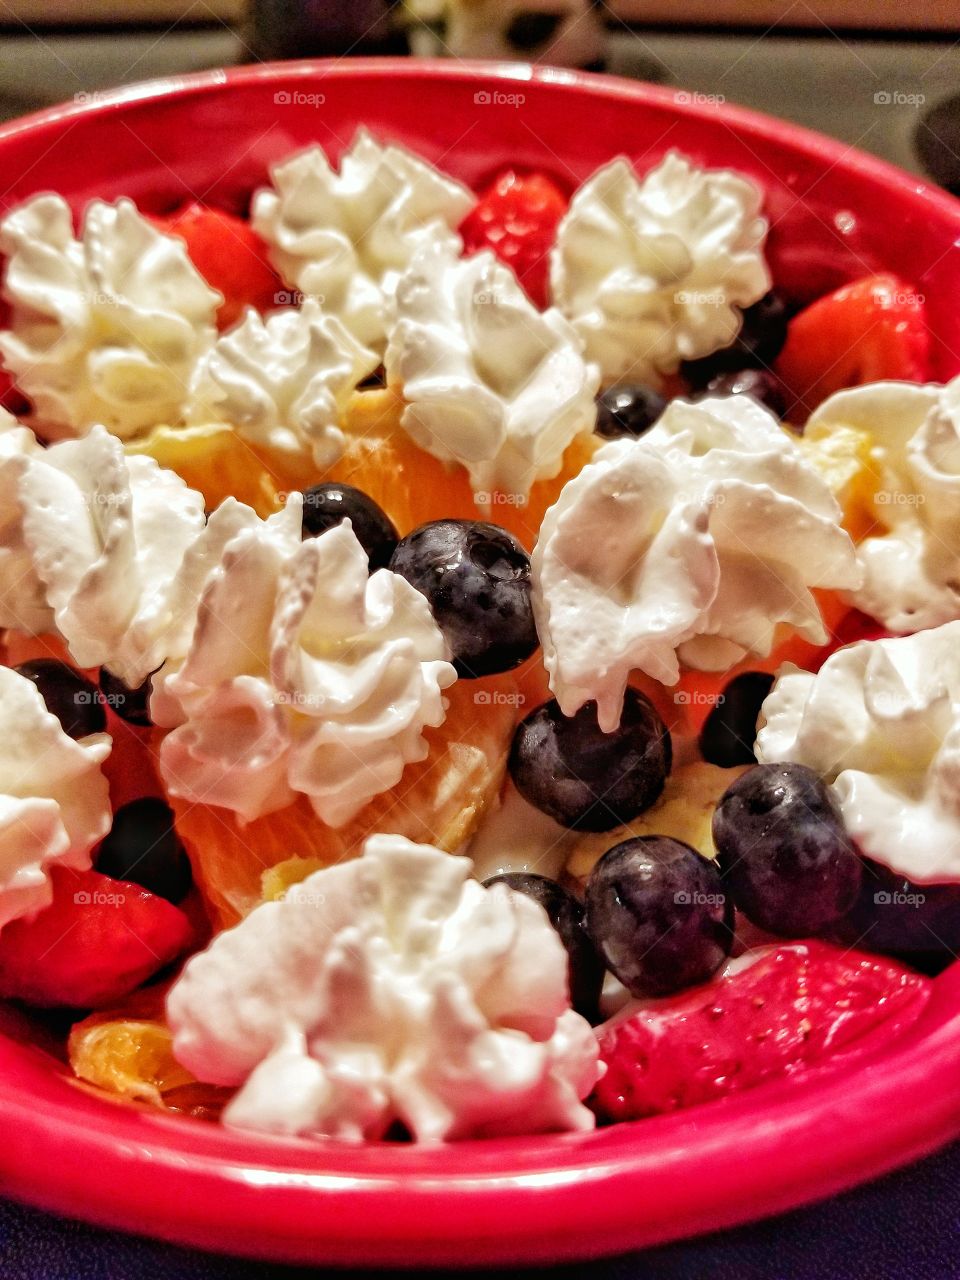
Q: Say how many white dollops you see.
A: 12